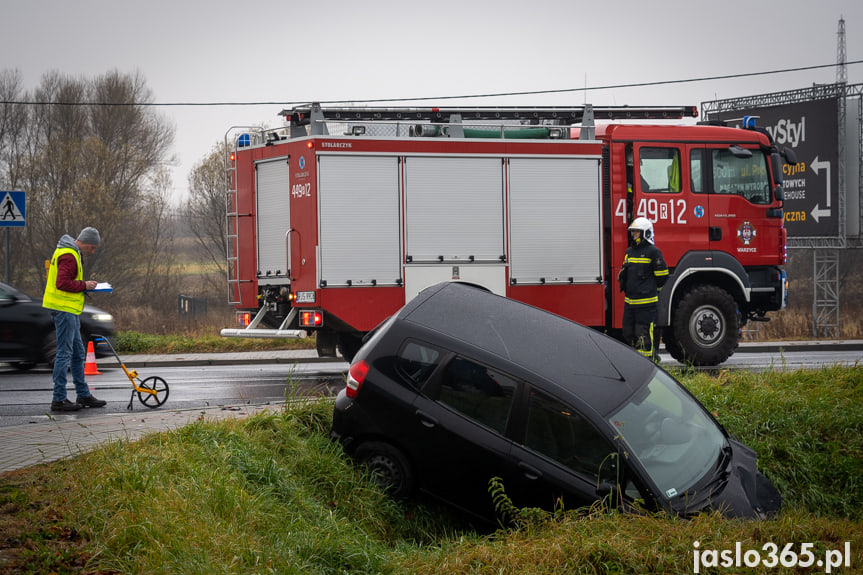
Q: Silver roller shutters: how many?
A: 4